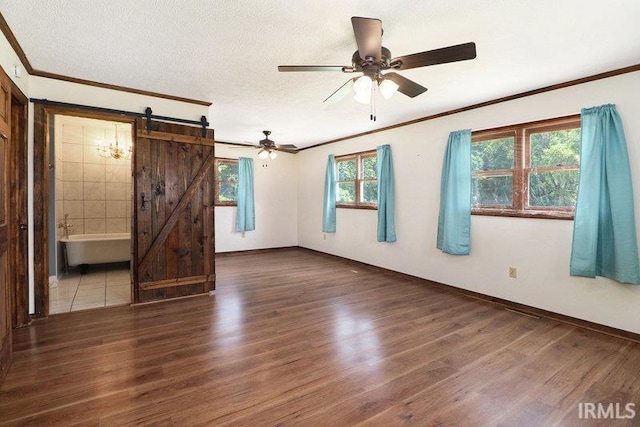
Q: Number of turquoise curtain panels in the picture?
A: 5